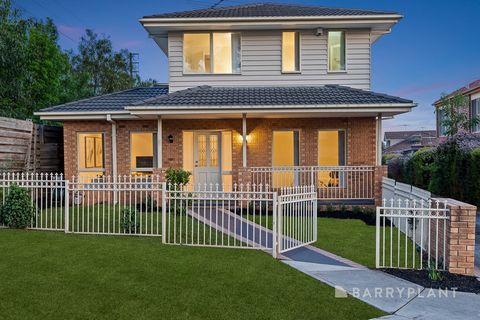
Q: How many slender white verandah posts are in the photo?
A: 3